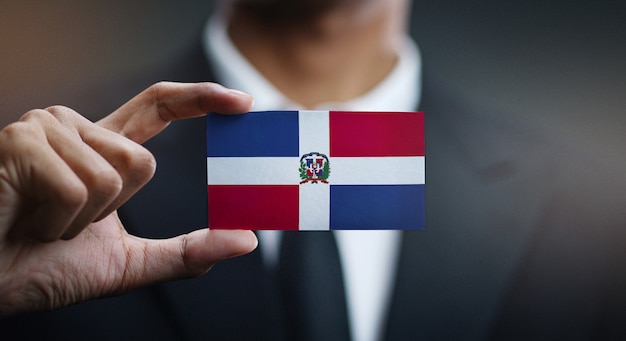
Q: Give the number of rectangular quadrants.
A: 4